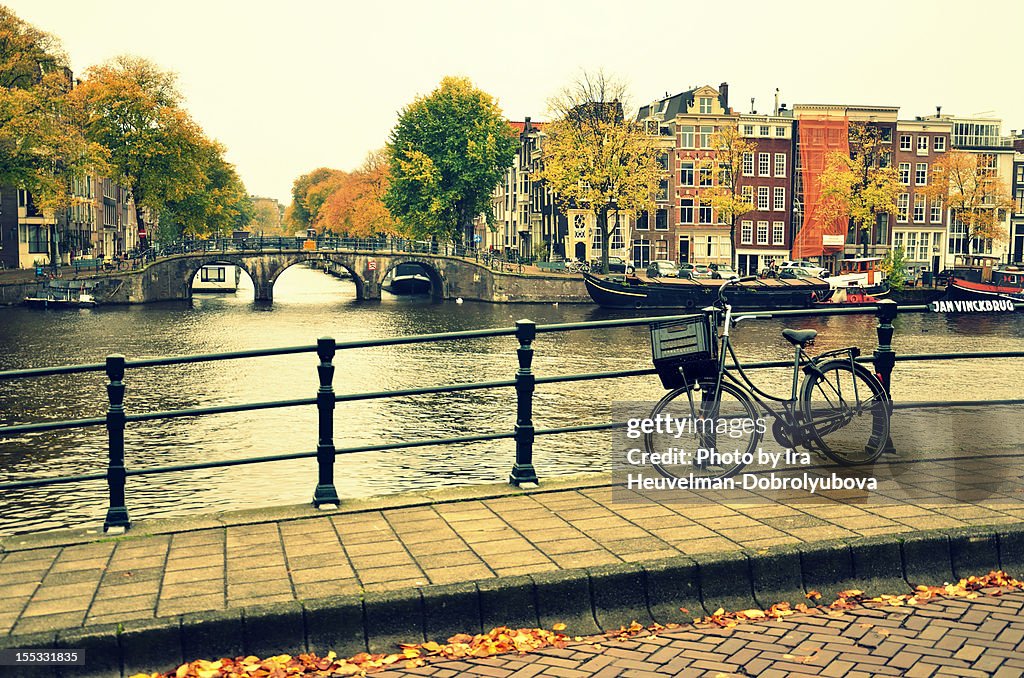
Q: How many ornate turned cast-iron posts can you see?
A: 5